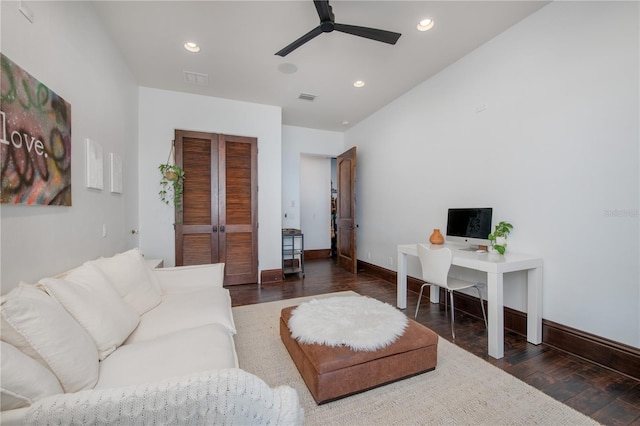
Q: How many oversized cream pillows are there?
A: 4